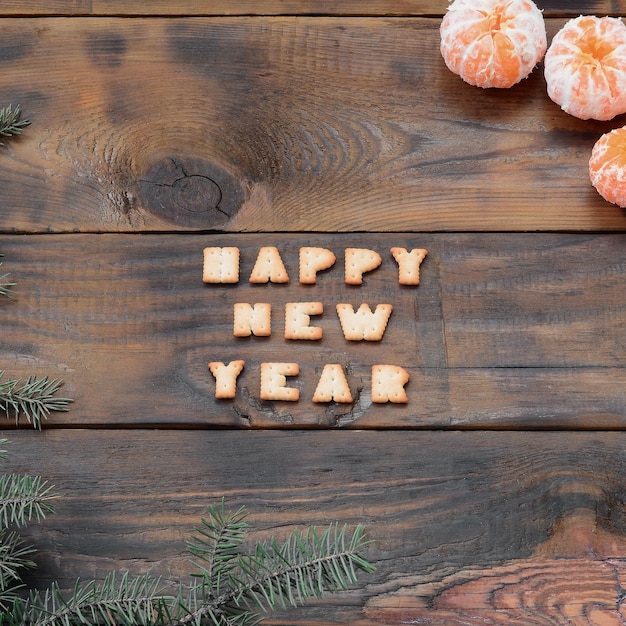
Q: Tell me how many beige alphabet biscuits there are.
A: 12